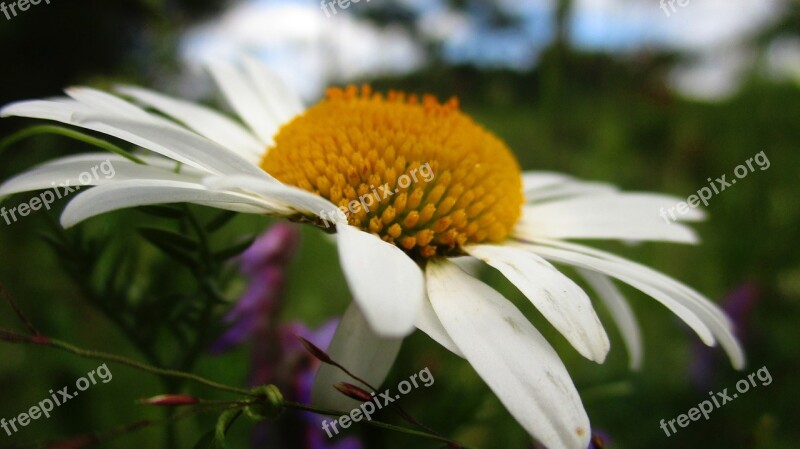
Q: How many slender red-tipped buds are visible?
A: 3